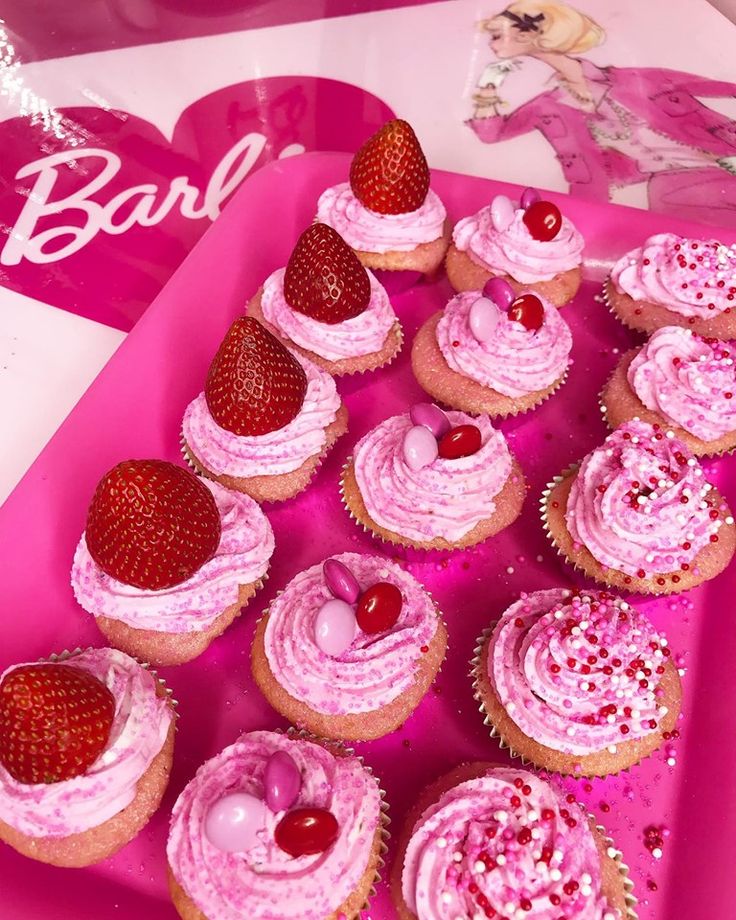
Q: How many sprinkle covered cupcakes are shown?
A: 5